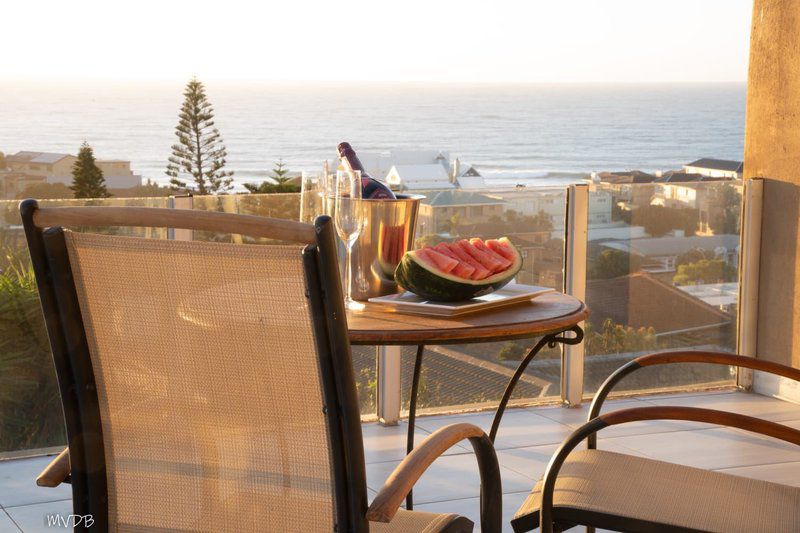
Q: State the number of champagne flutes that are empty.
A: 2